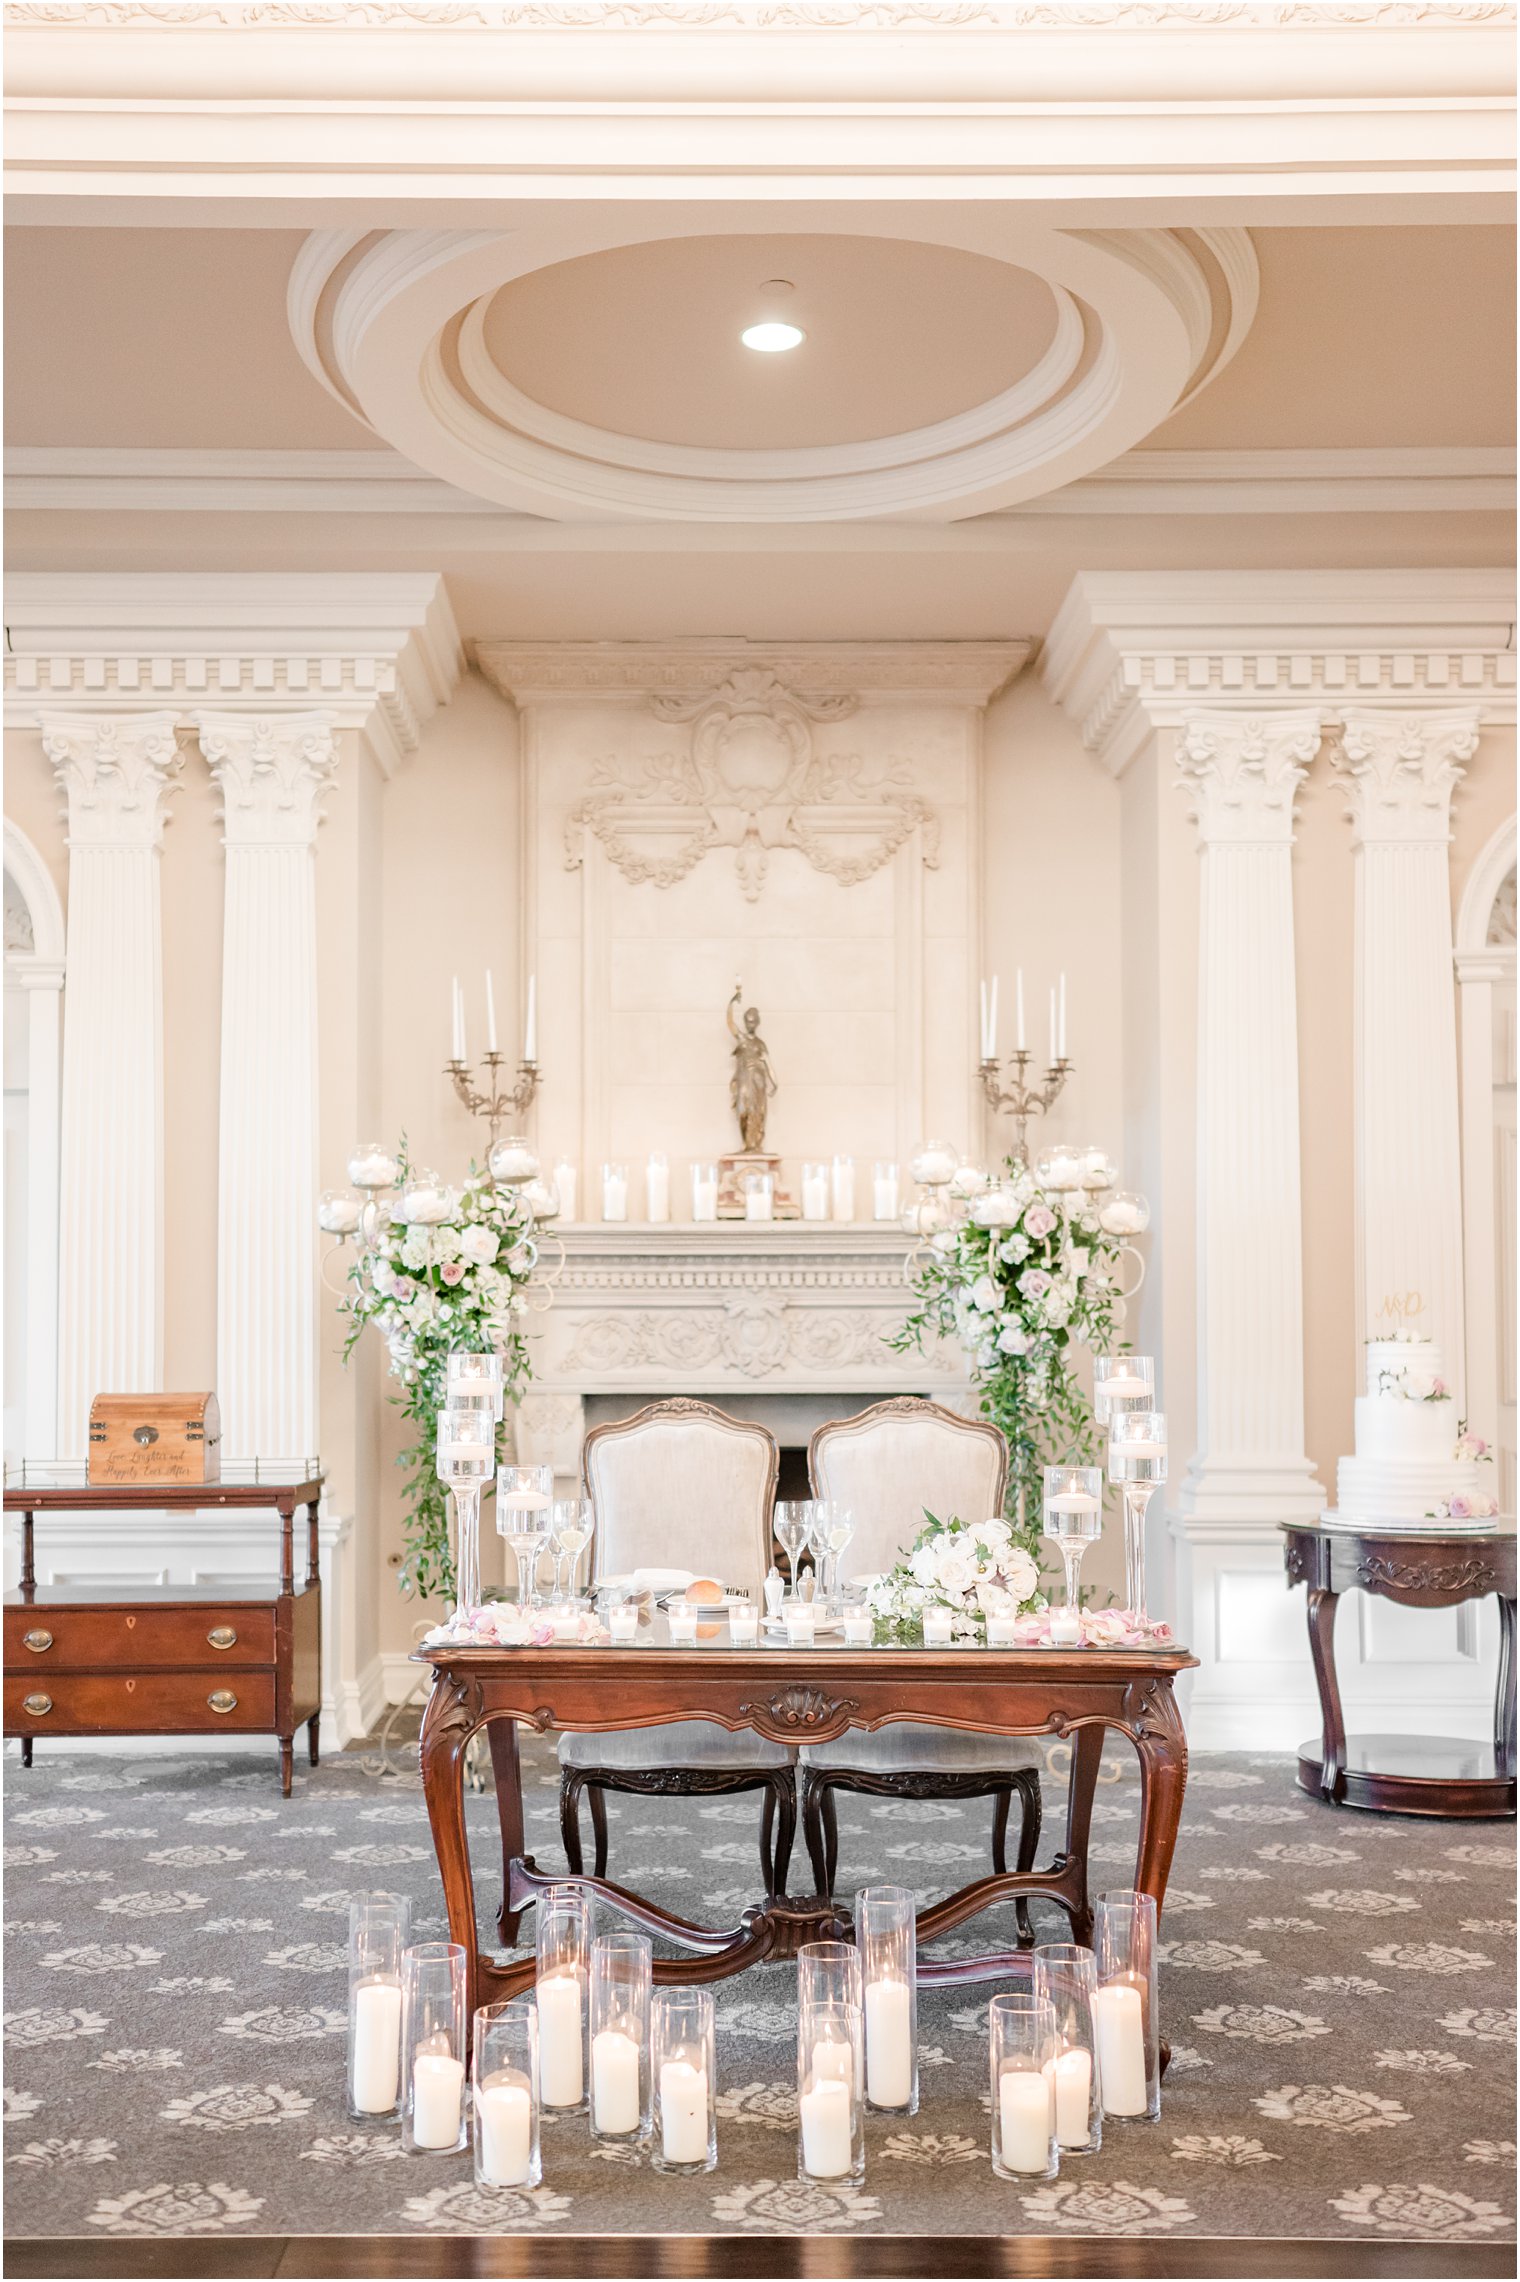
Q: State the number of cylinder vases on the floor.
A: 12